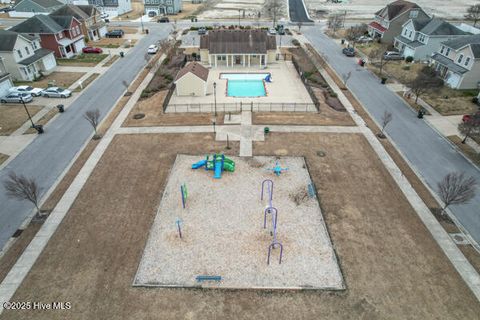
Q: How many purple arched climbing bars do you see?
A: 3